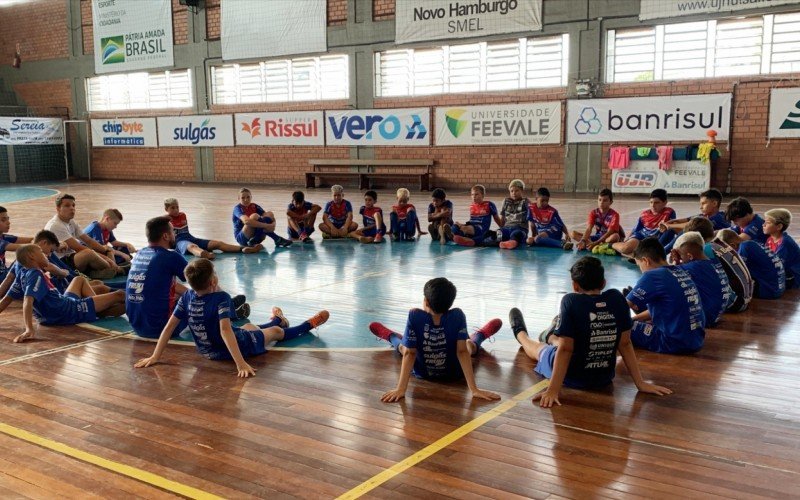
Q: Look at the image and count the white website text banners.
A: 1